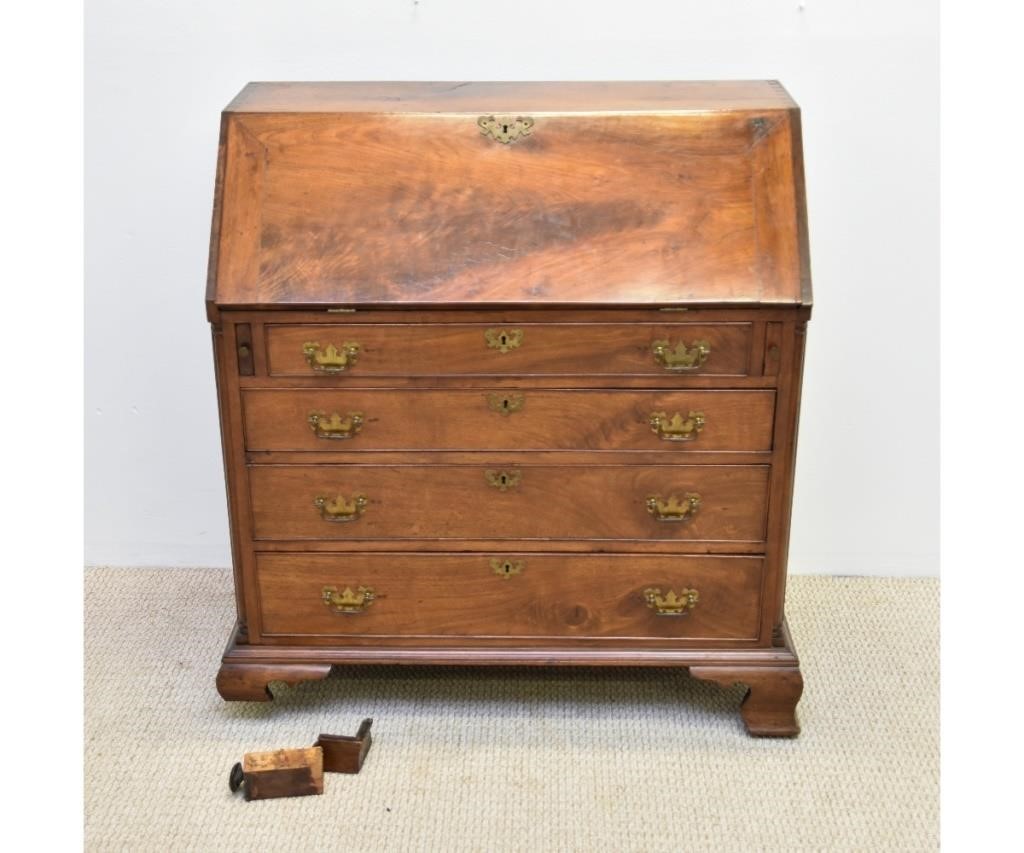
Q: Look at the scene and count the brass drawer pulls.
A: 8